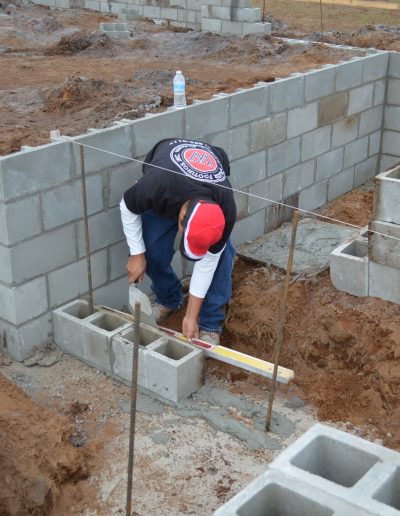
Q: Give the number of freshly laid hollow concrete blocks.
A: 2